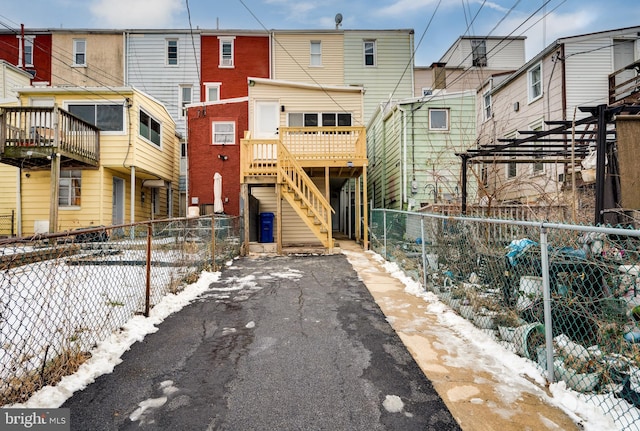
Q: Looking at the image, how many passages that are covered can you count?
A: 1